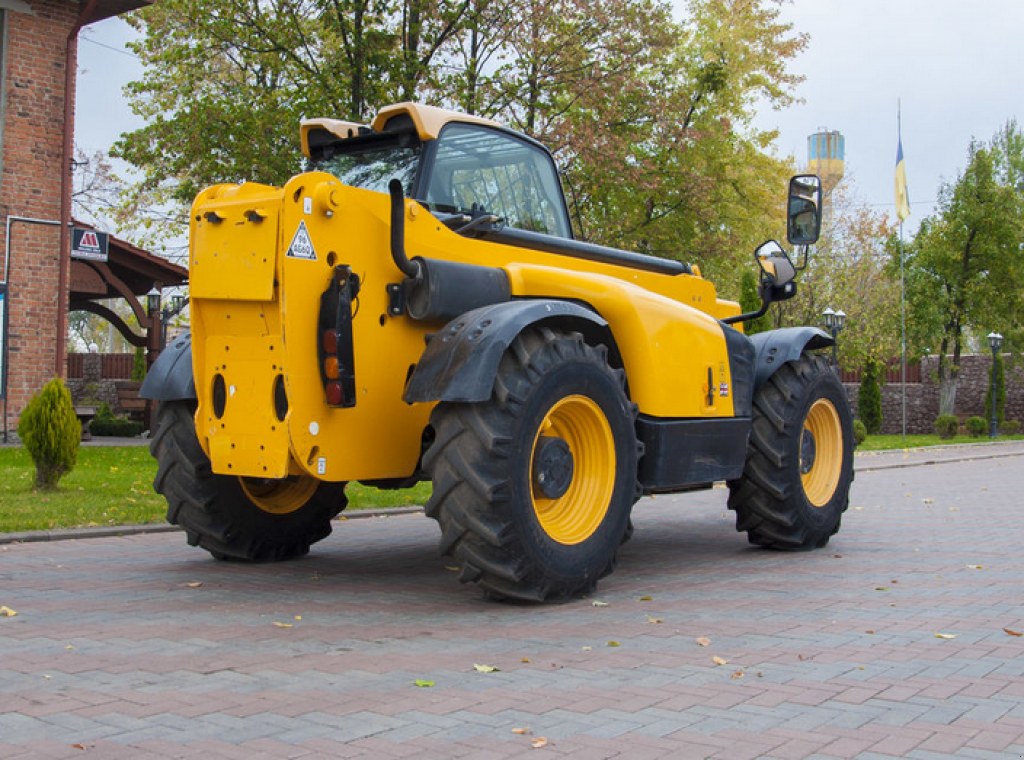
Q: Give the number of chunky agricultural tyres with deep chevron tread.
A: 3